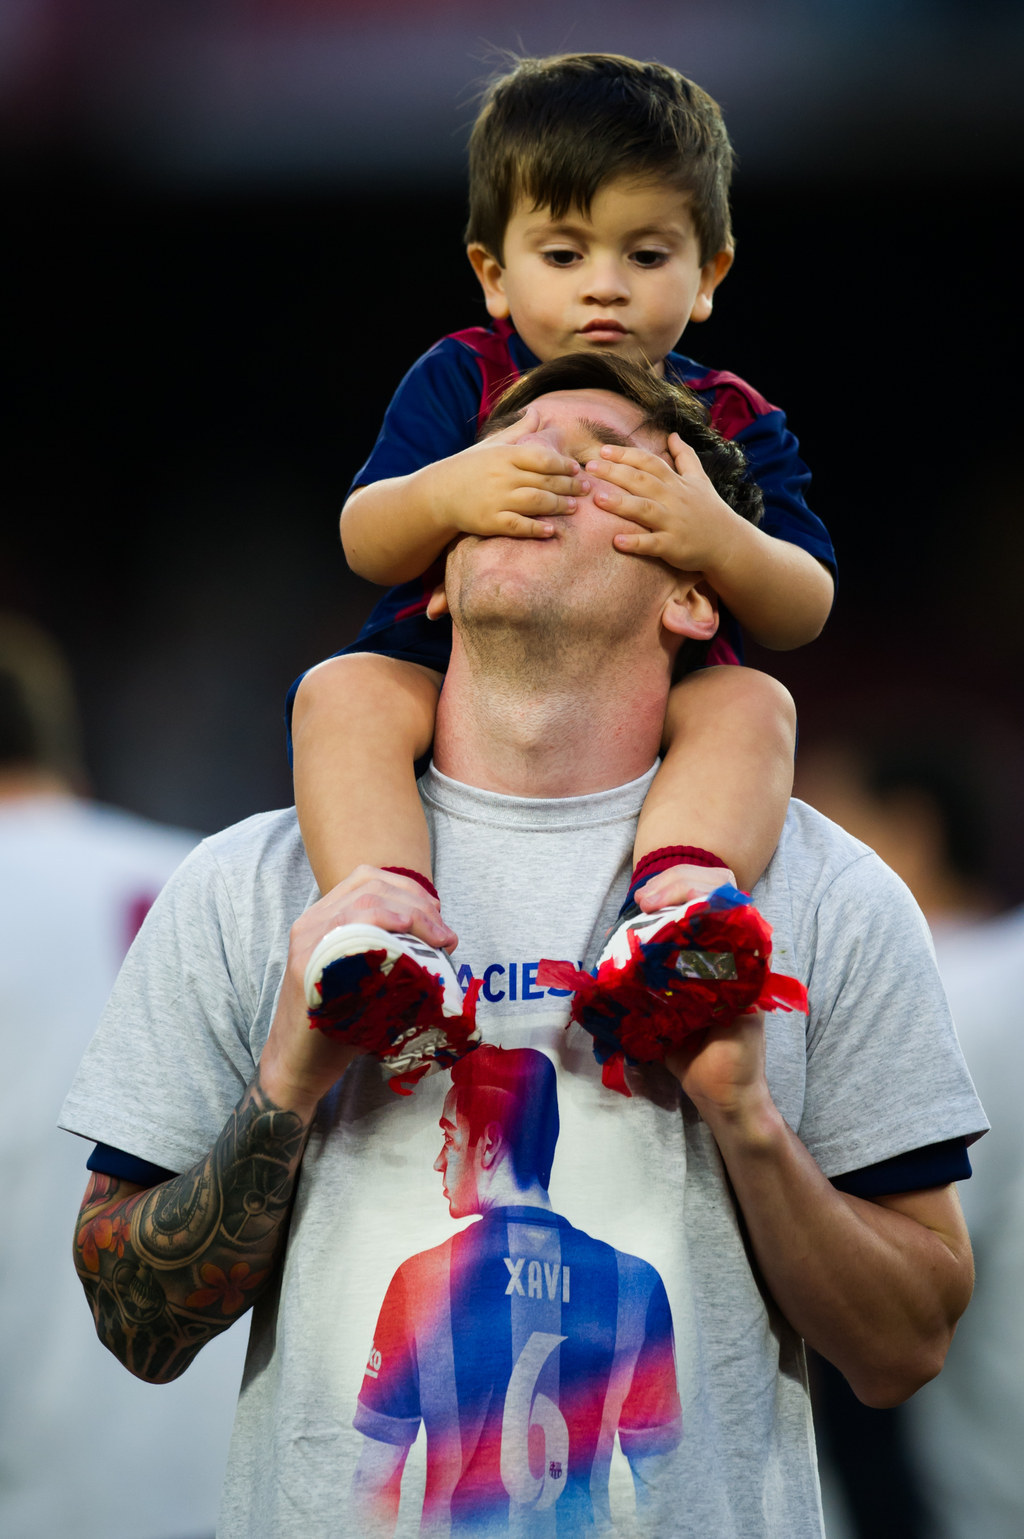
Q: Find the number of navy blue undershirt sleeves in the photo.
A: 2